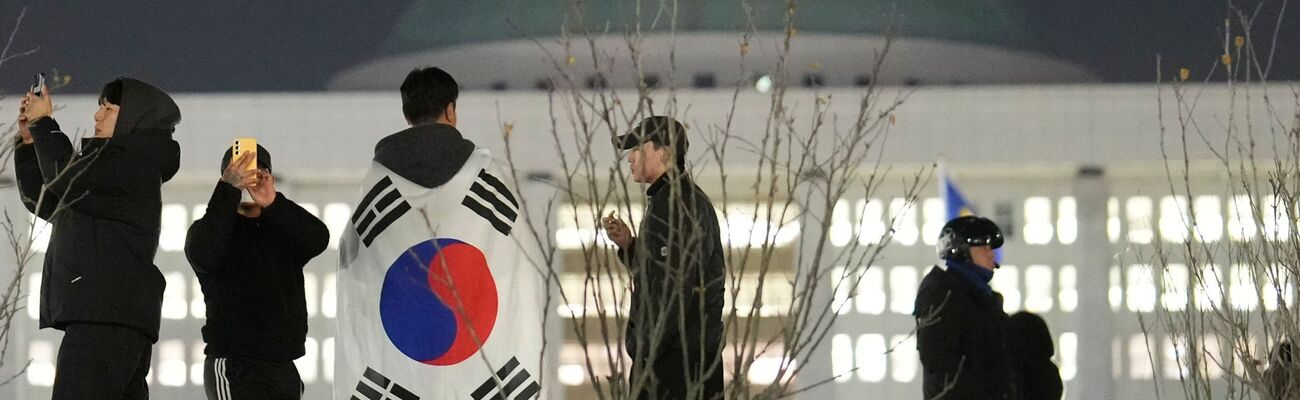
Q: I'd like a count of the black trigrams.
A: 4